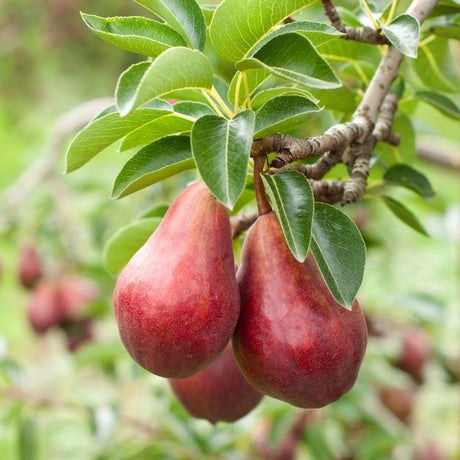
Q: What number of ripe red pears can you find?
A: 3